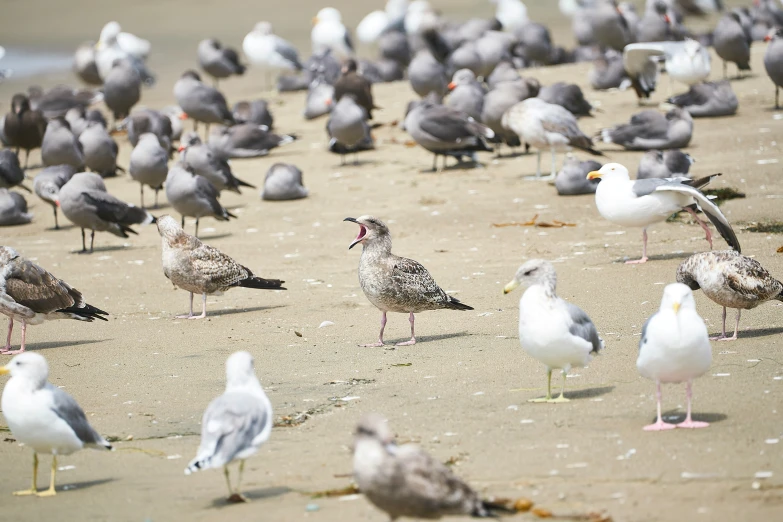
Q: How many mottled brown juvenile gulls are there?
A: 5